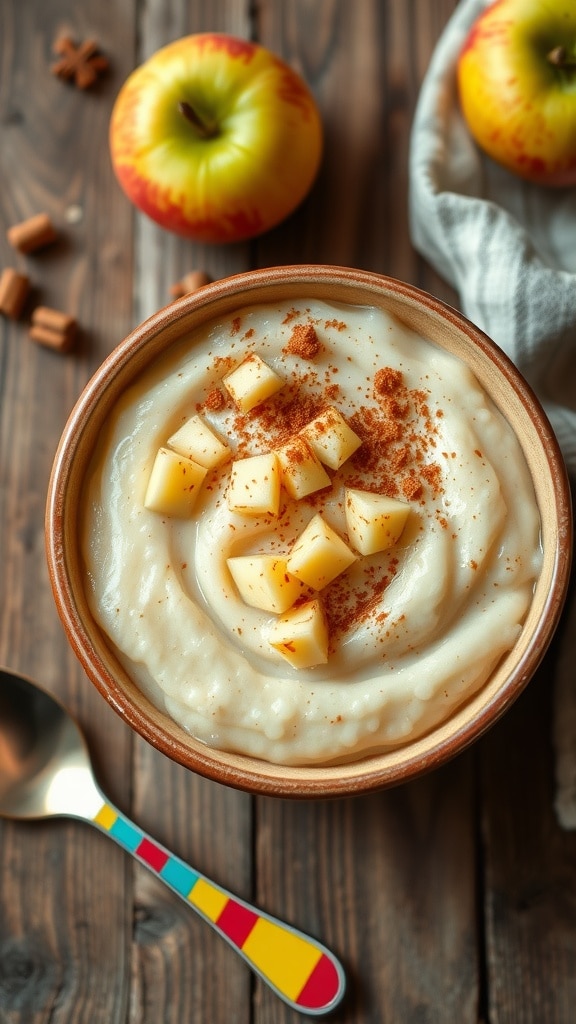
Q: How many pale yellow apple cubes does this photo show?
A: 10